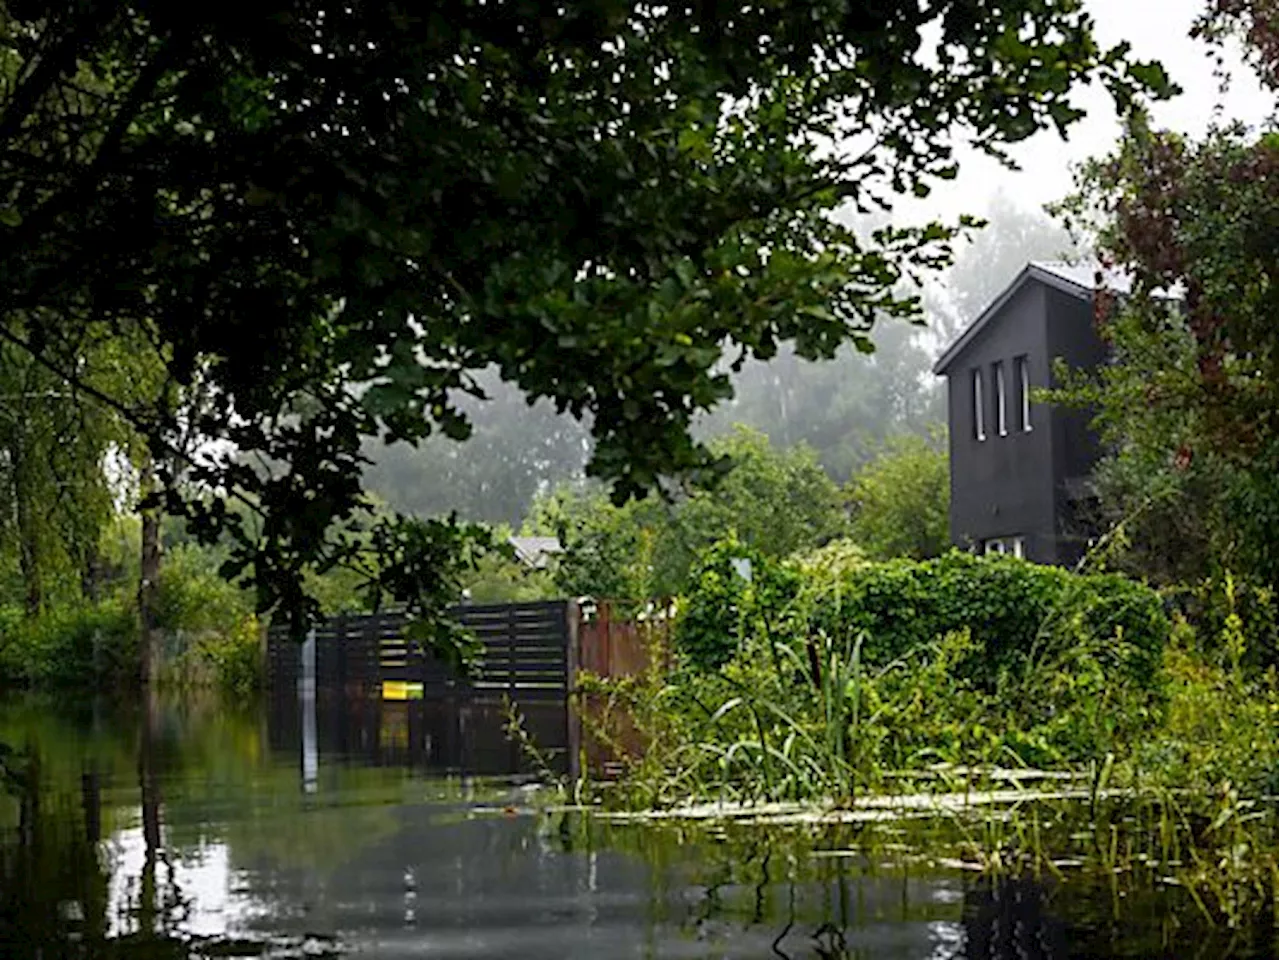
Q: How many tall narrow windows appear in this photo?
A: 3